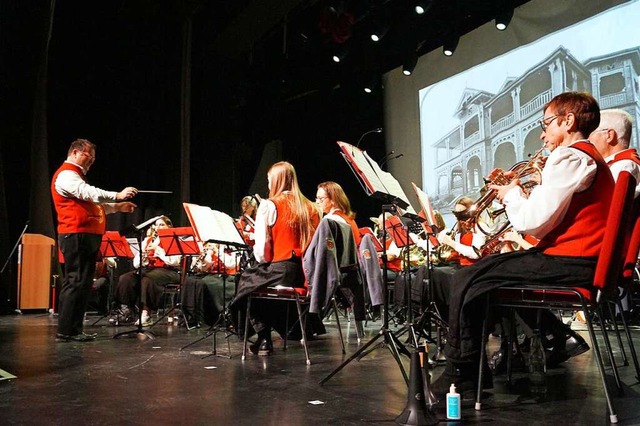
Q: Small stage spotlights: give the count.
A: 7